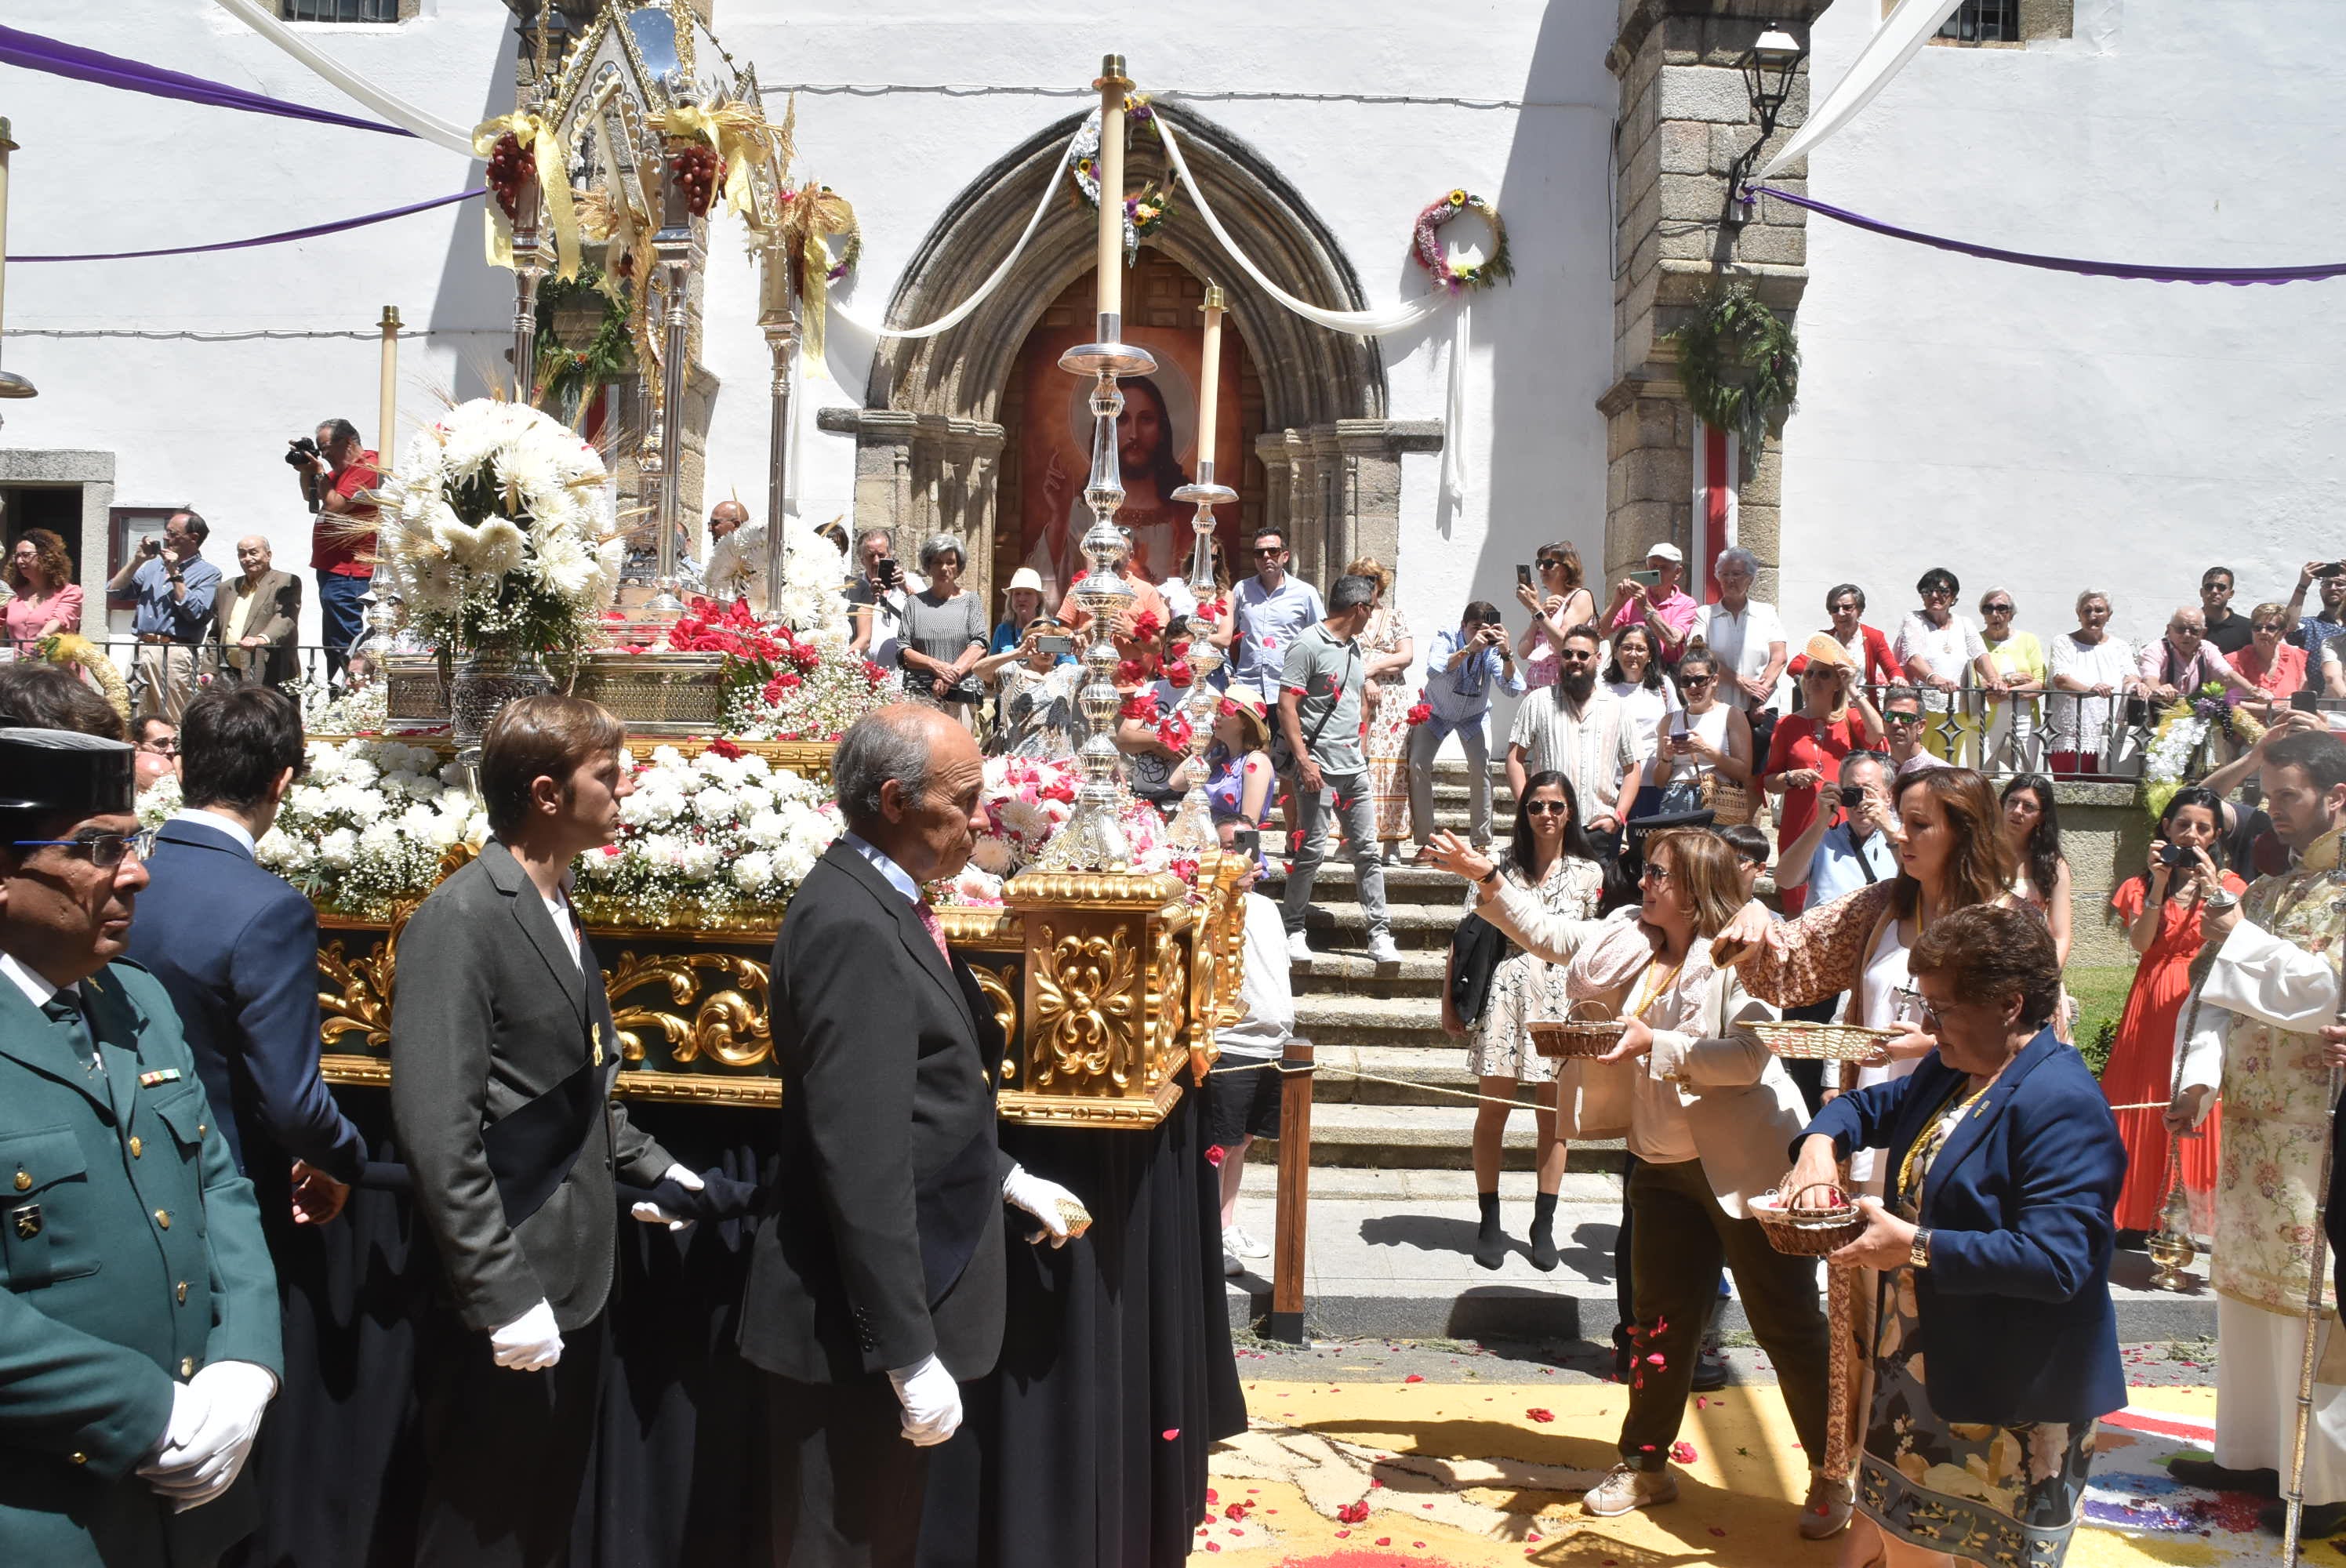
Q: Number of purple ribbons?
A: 3